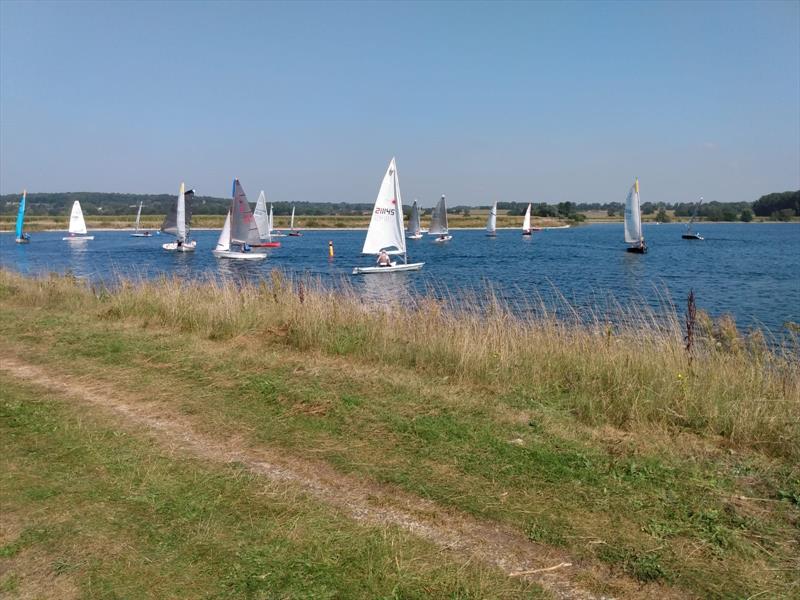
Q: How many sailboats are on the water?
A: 15